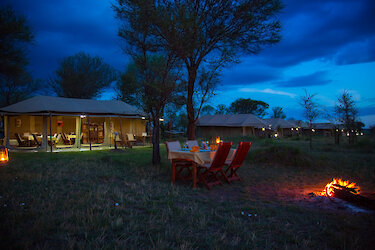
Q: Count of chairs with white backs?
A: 2